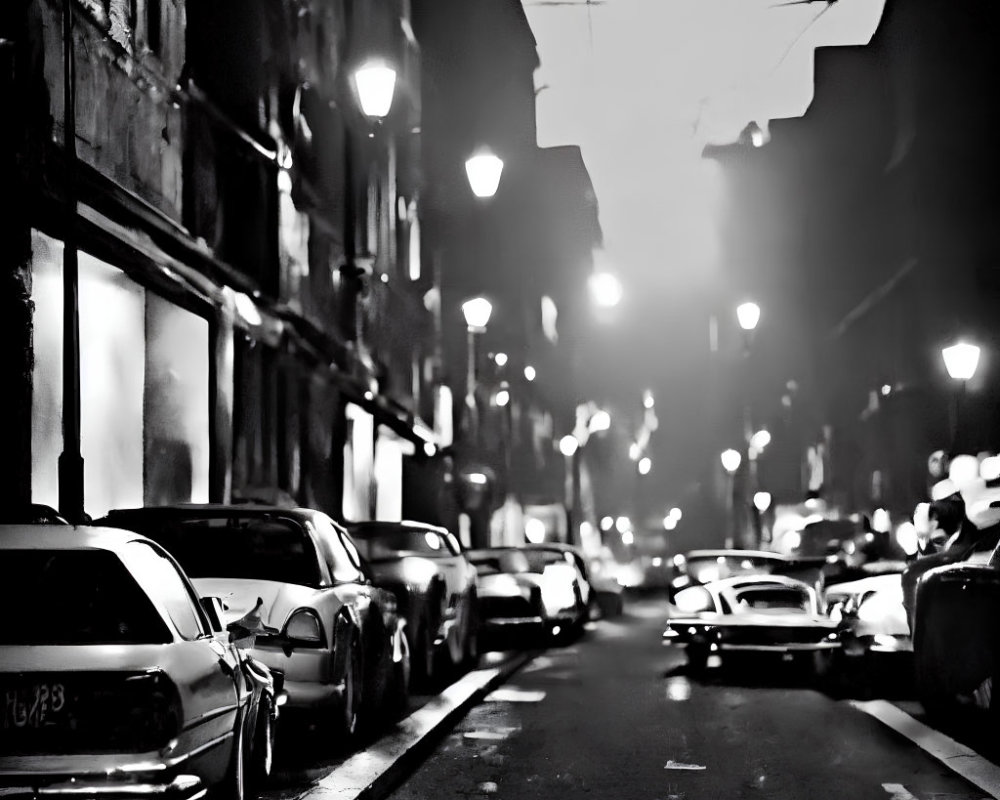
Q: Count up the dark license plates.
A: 1